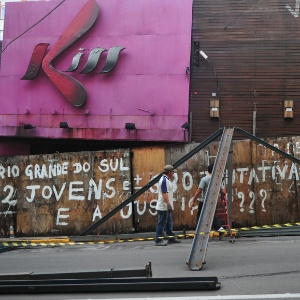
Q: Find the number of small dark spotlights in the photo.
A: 4